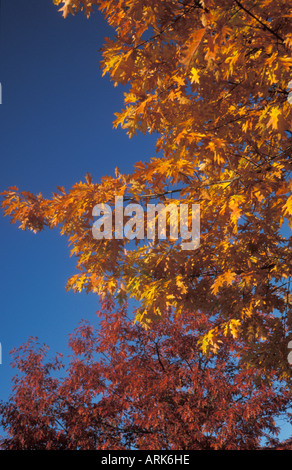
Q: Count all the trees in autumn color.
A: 2